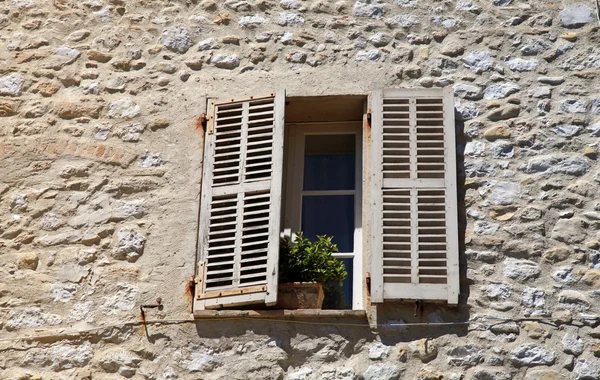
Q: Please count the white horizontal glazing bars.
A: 2